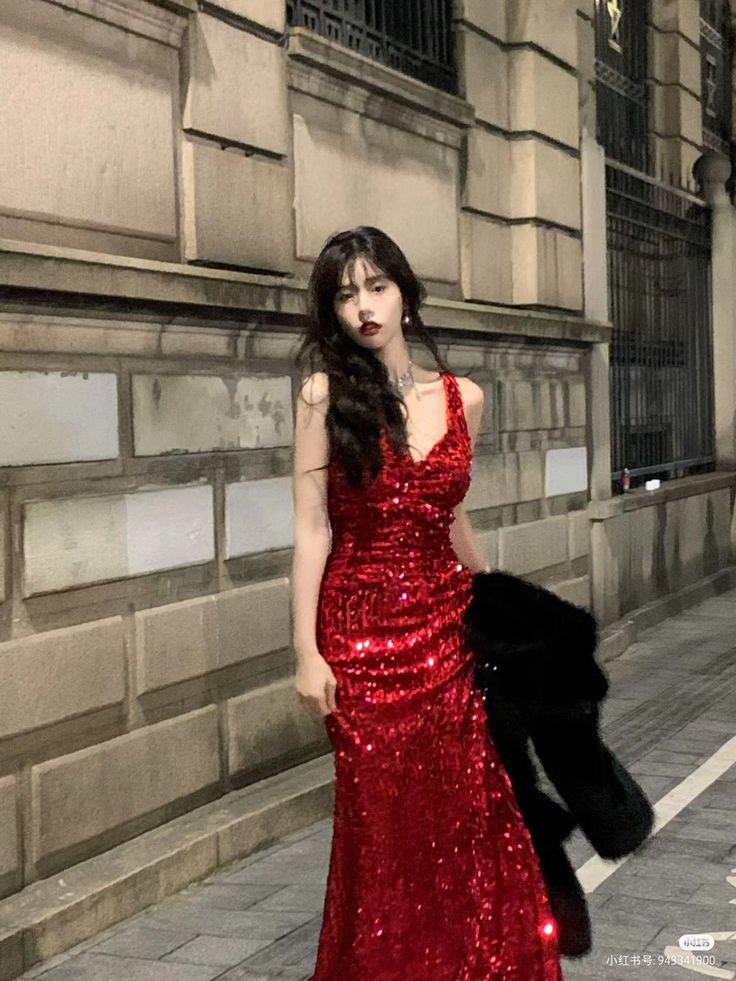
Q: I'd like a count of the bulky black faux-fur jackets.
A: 1